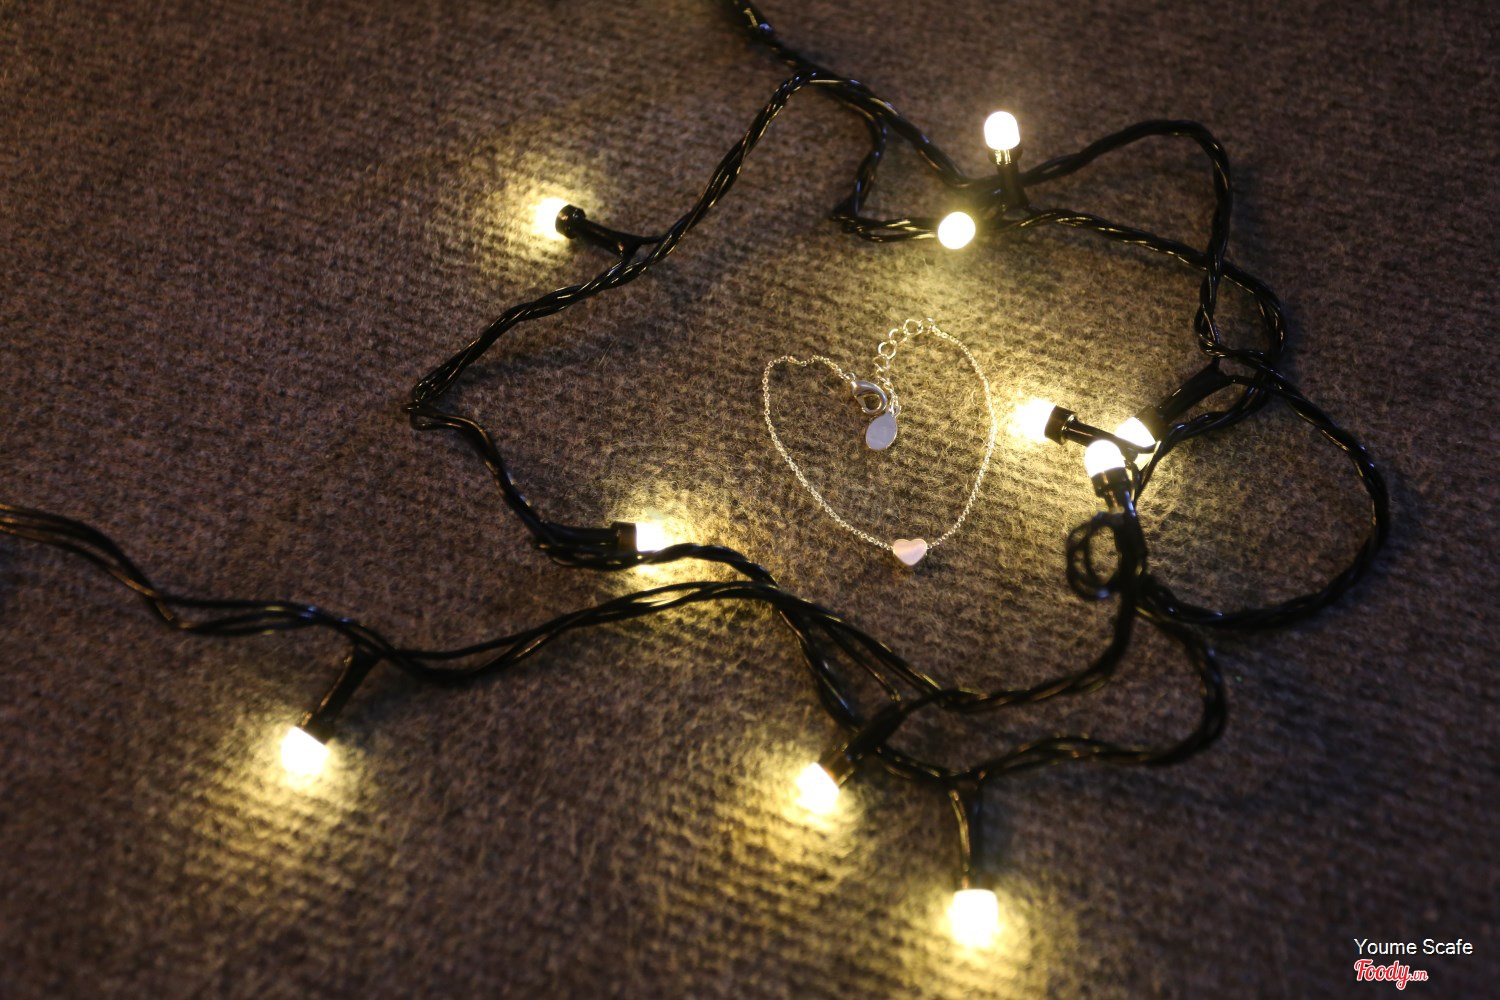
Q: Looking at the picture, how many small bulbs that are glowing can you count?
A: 10